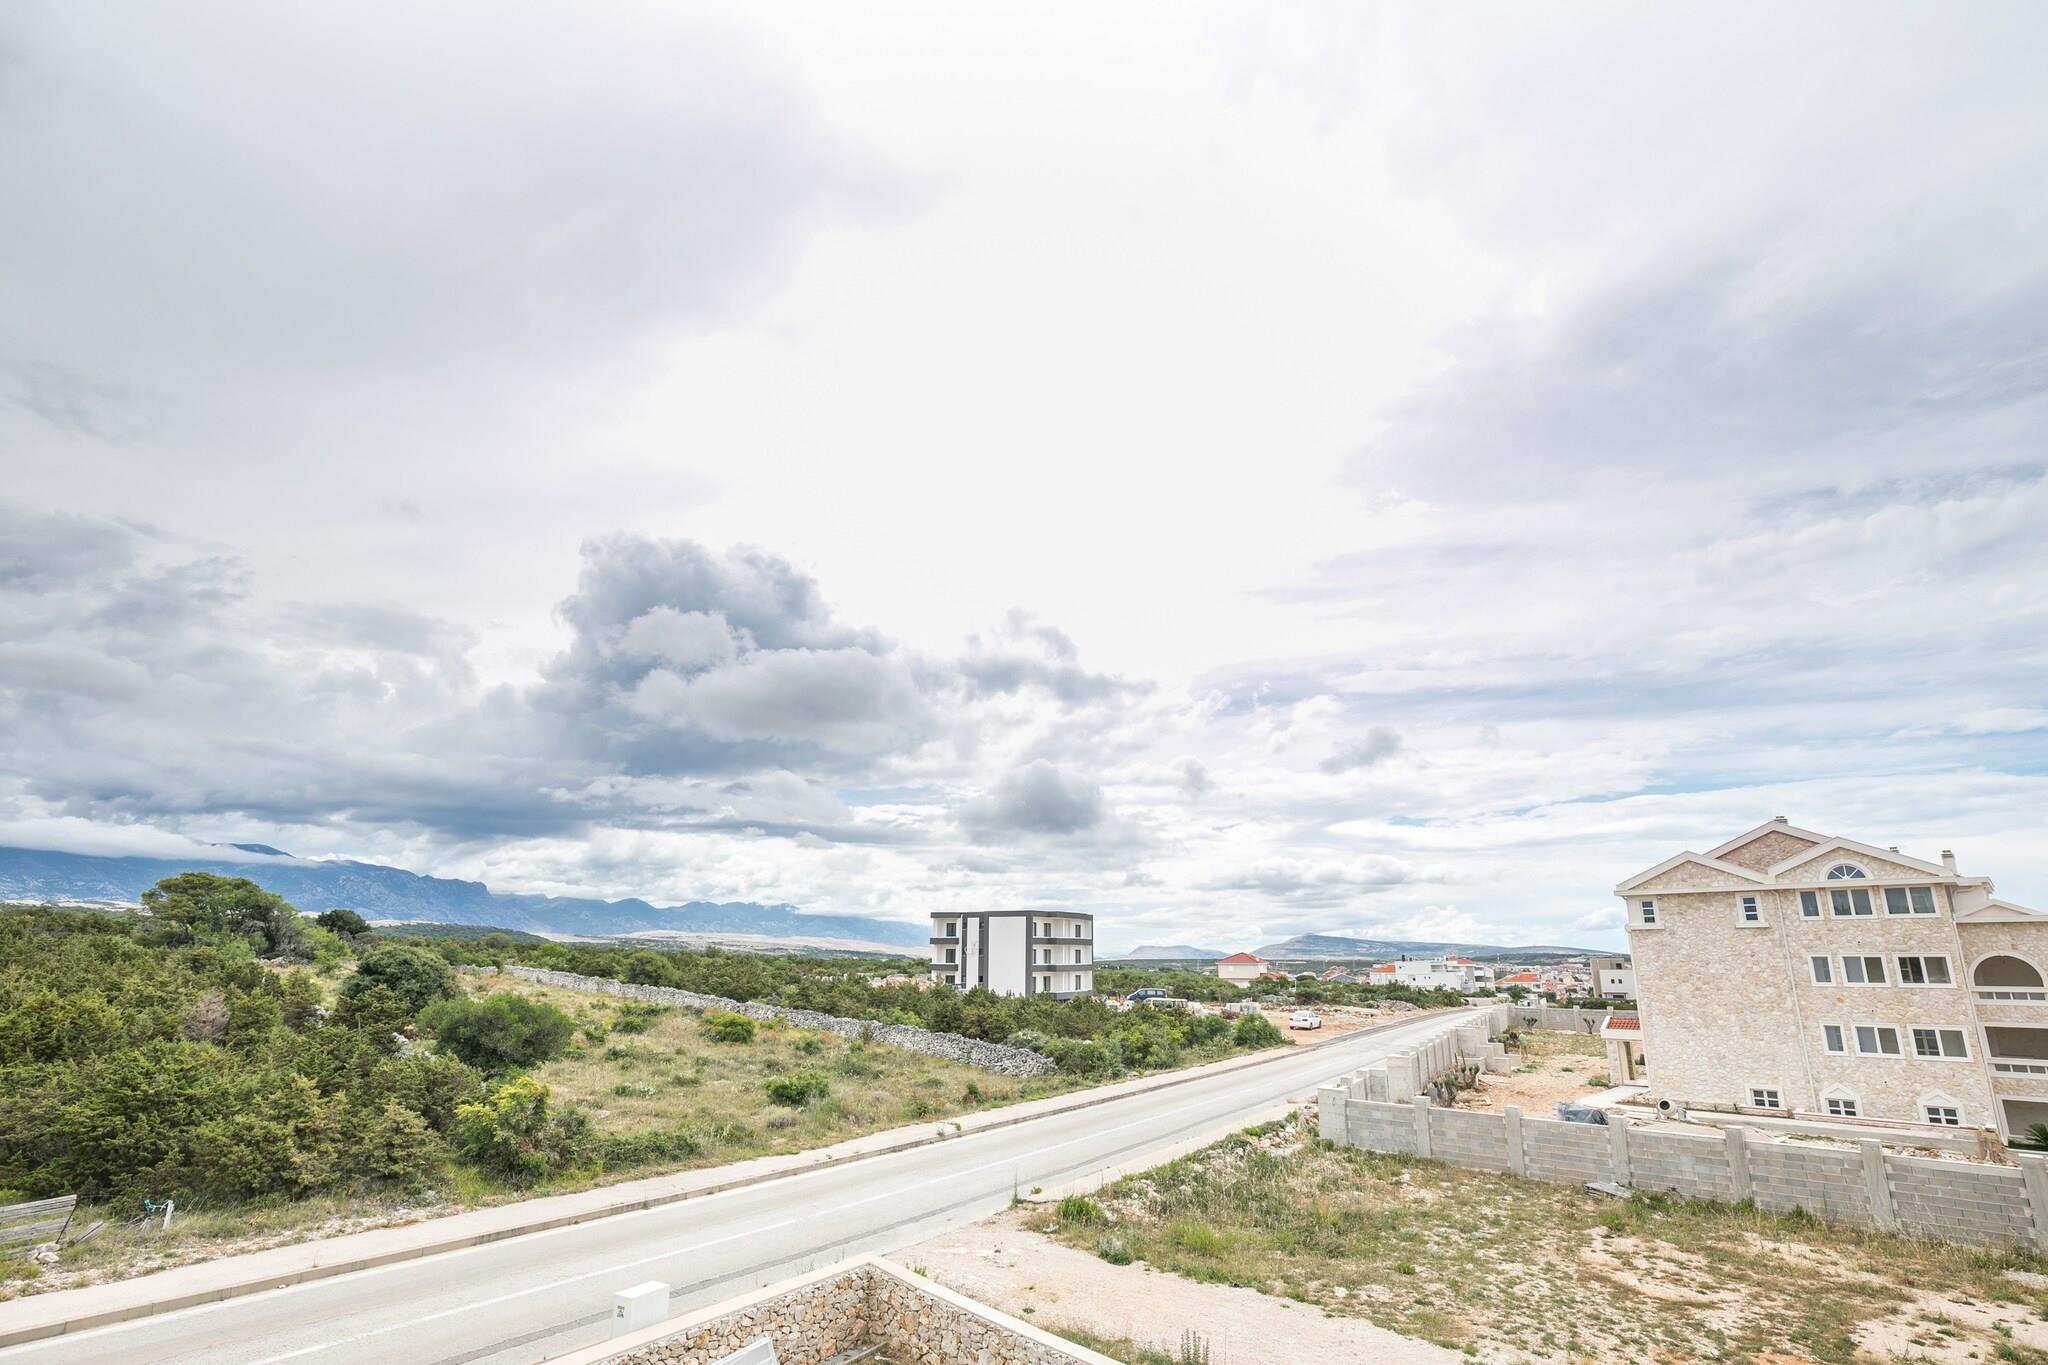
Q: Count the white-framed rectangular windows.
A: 14